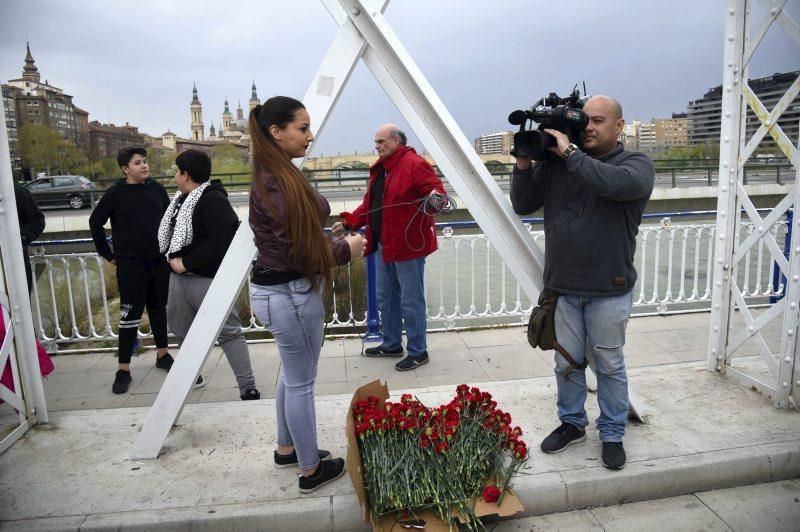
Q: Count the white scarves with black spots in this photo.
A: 1